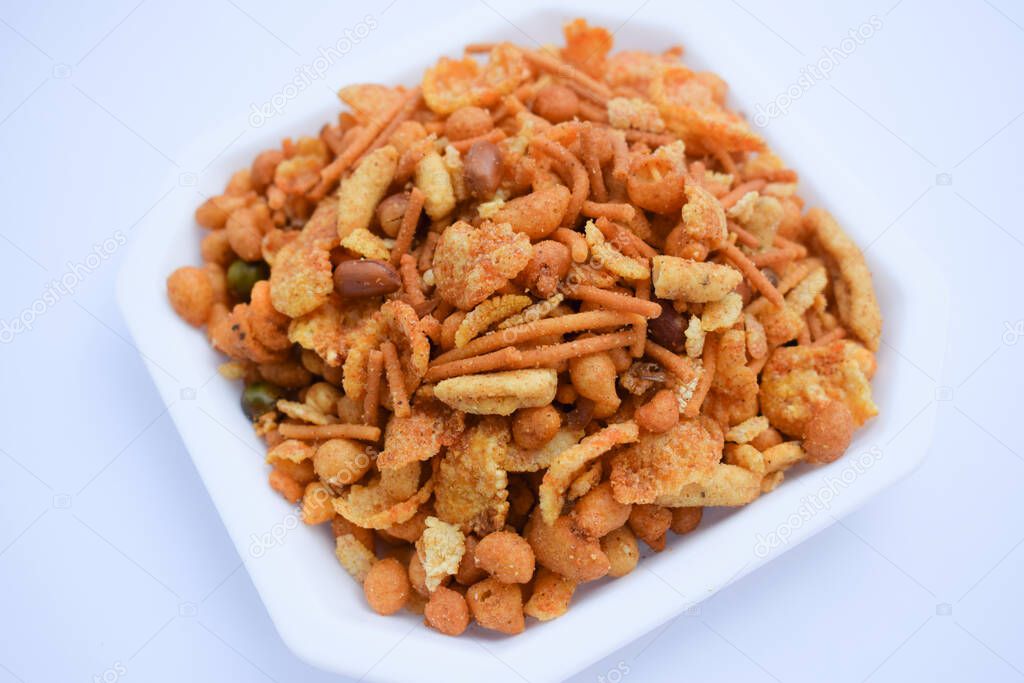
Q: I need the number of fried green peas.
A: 2